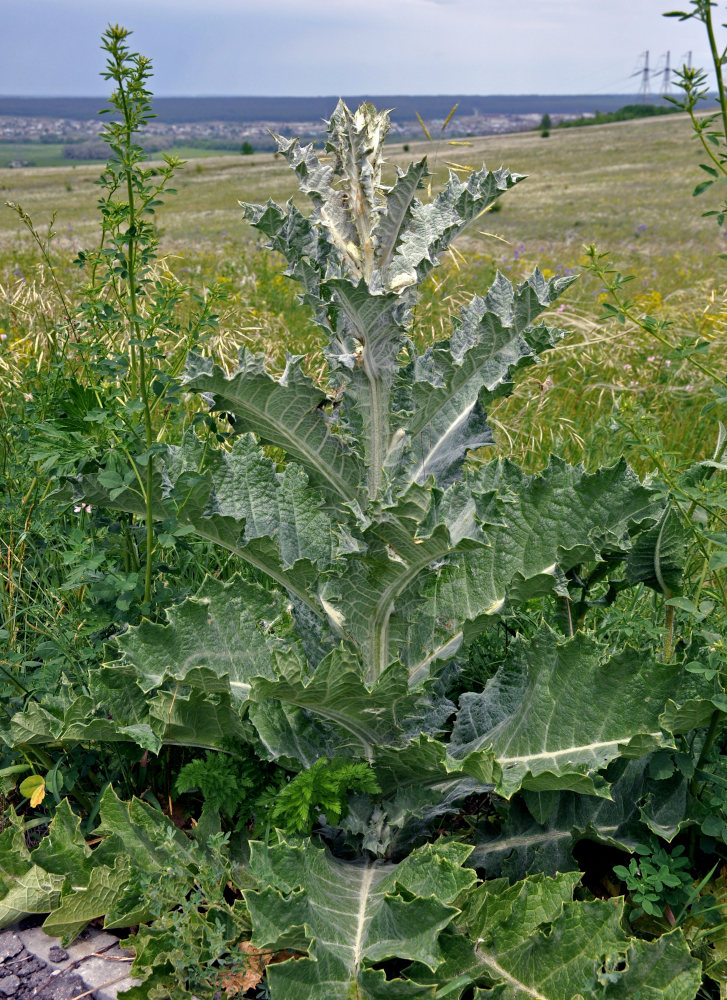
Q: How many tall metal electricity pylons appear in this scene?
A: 3